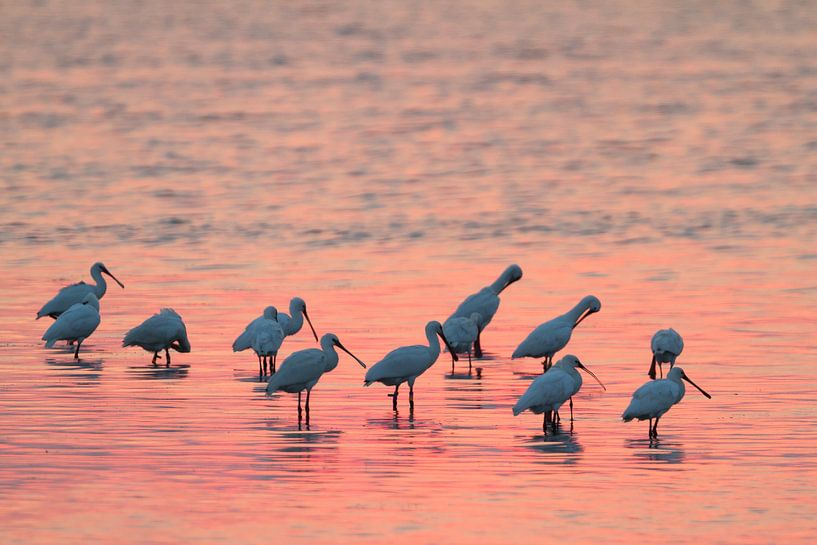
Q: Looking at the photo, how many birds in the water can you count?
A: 13